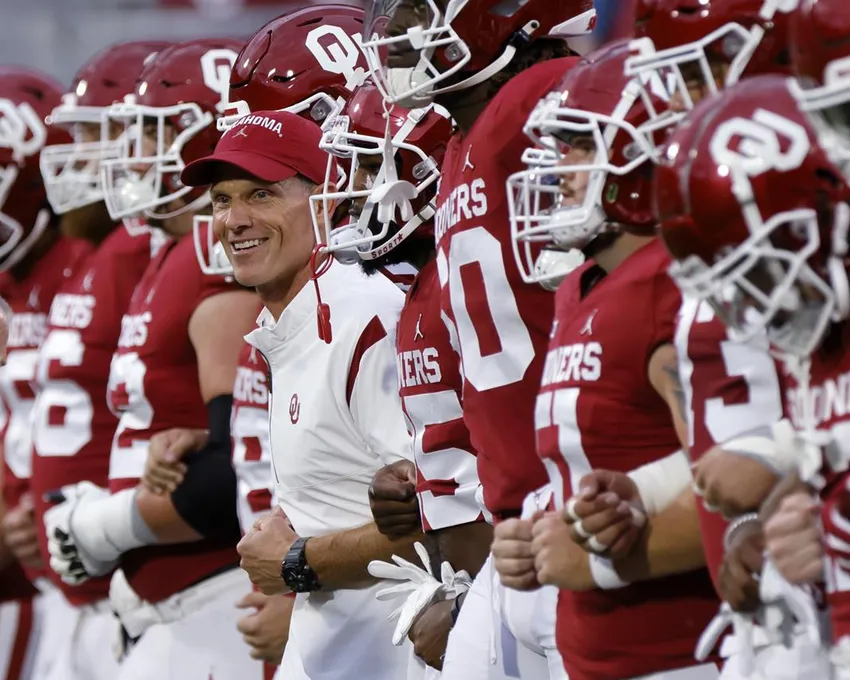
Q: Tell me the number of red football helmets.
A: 10